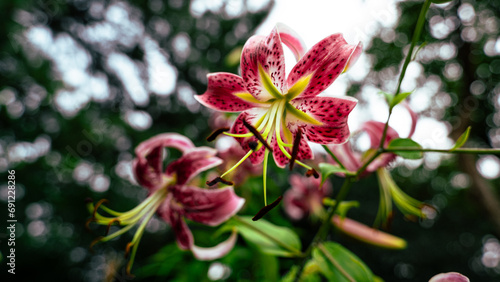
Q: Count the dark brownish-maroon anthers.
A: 6